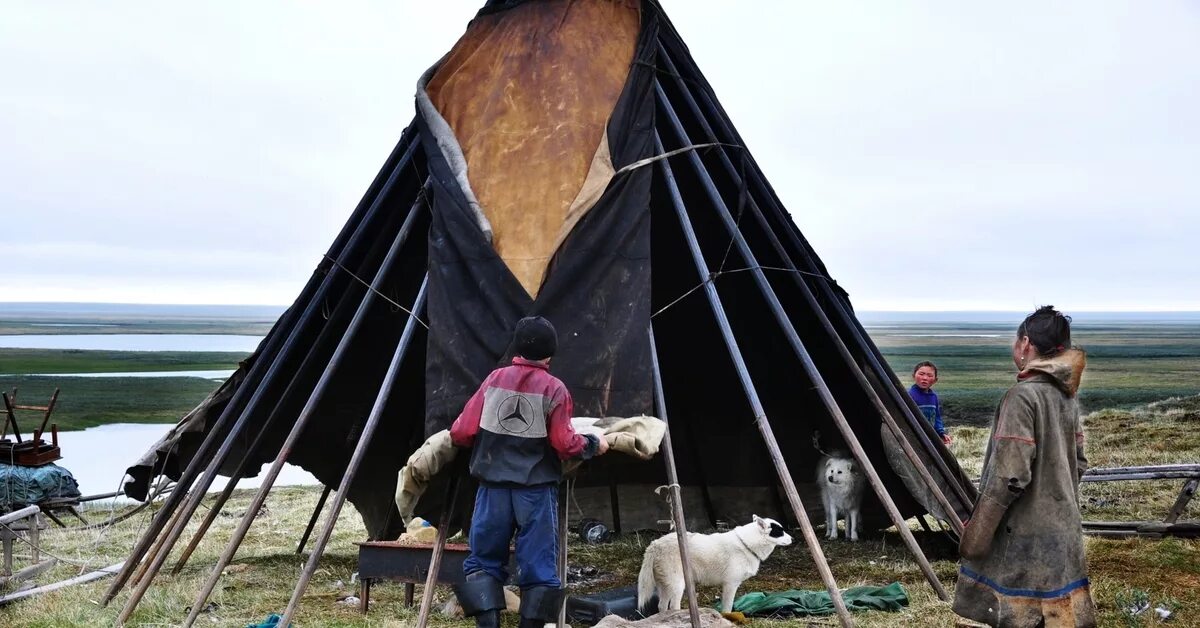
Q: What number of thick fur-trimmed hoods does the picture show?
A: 1